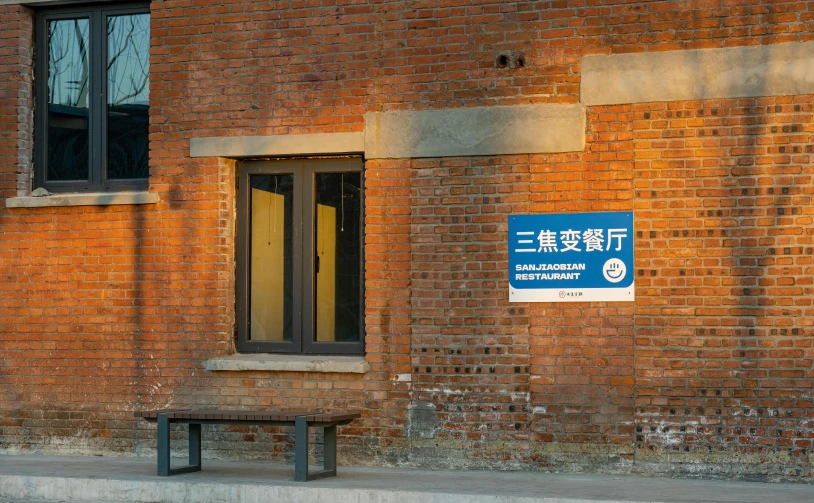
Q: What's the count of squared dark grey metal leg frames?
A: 2